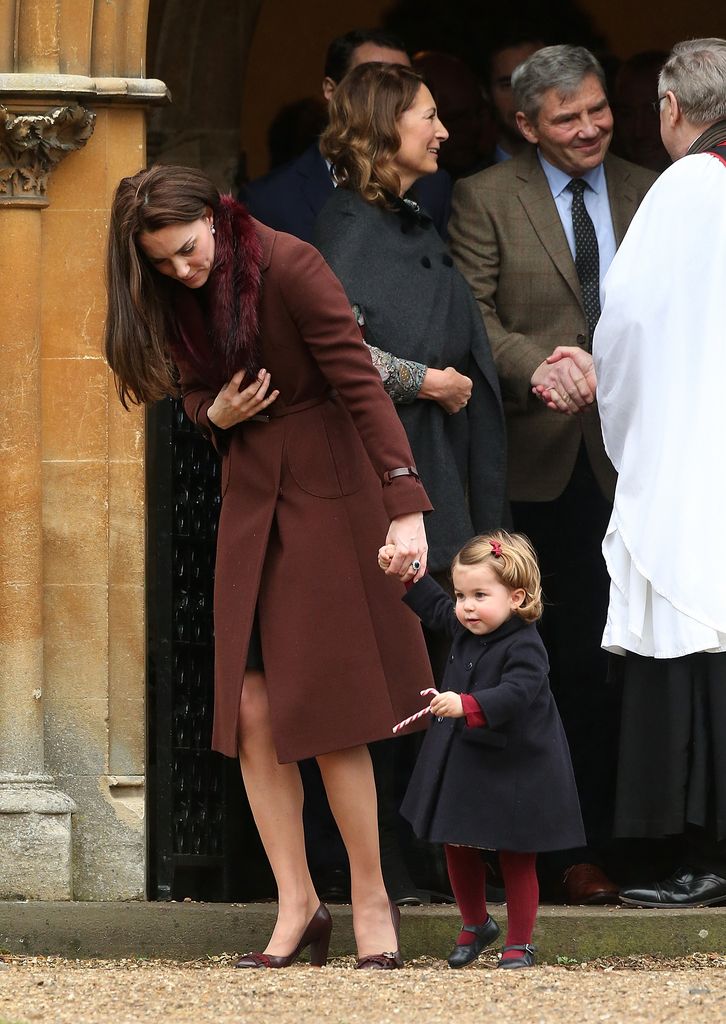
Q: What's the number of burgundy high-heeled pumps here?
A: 2